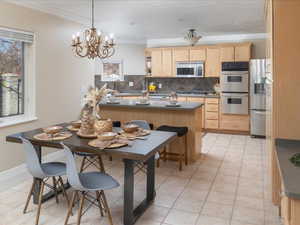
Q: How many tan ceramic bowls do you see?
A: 4